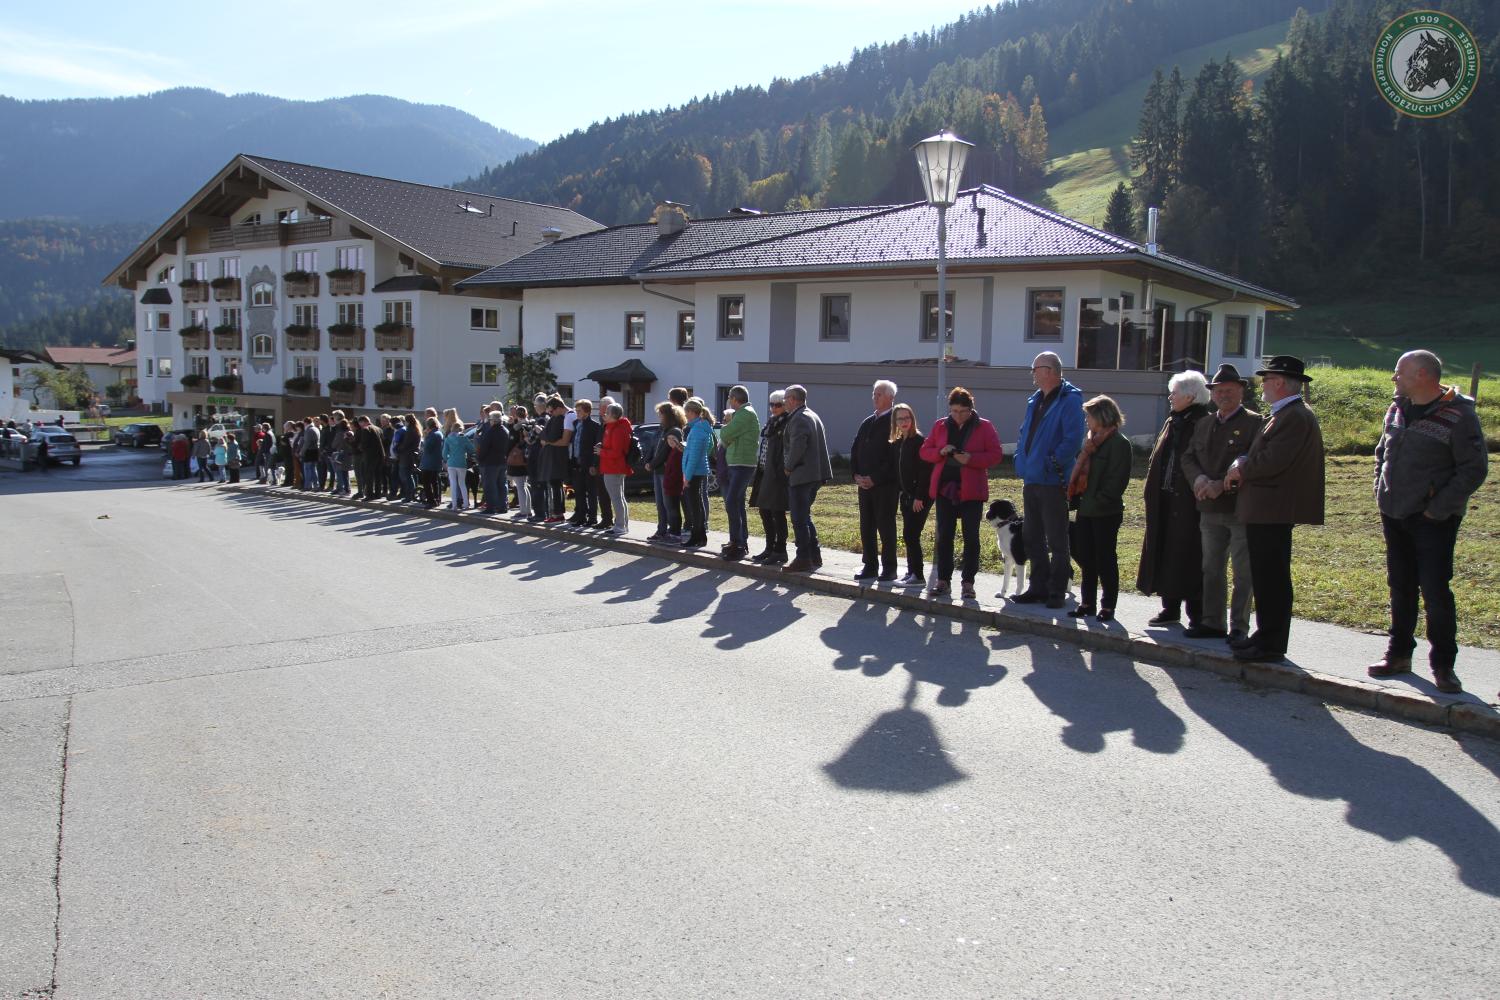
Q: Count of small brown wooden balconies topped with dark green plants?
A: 14